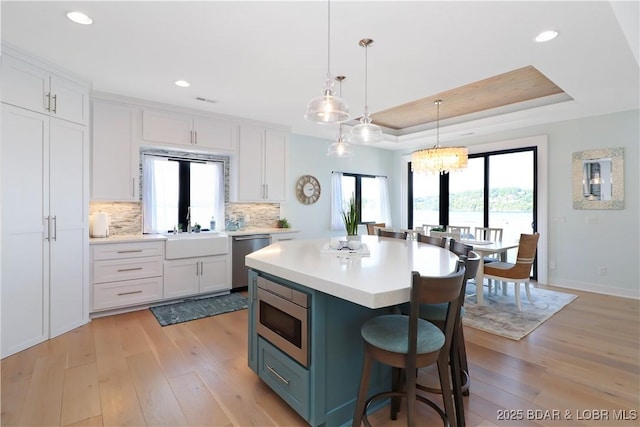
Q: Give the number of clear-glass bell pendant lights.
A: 3